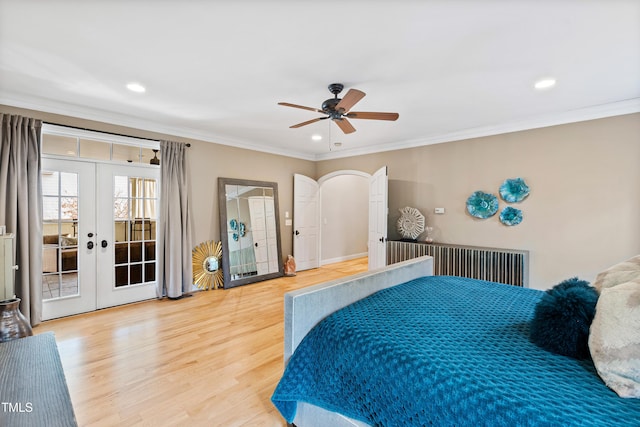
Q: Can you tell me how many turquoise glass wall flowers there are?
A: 3